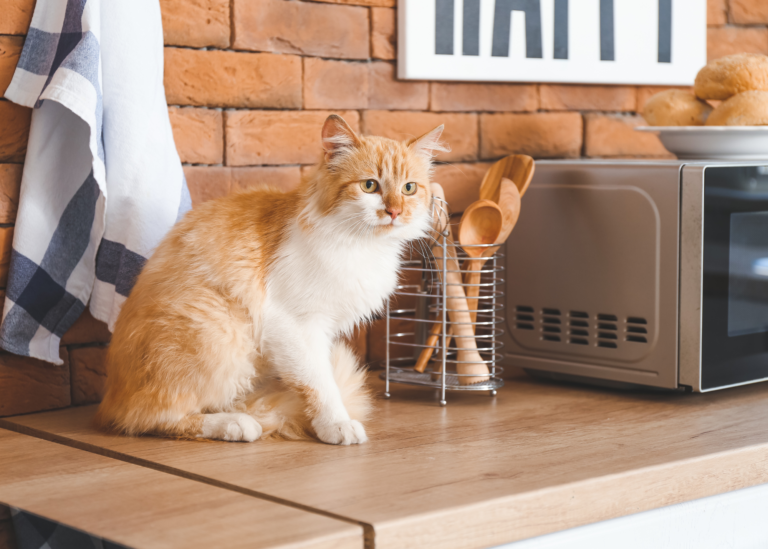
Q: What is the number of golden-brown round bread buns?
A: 3